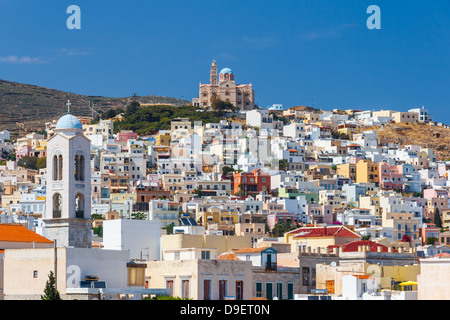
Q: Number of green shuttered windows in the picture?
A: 4